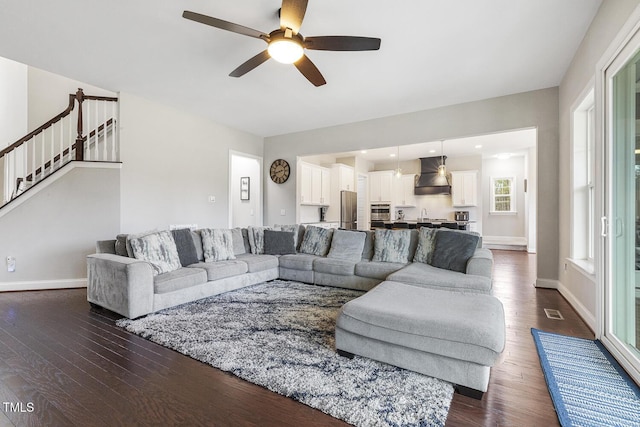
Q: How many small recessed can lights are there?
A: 4